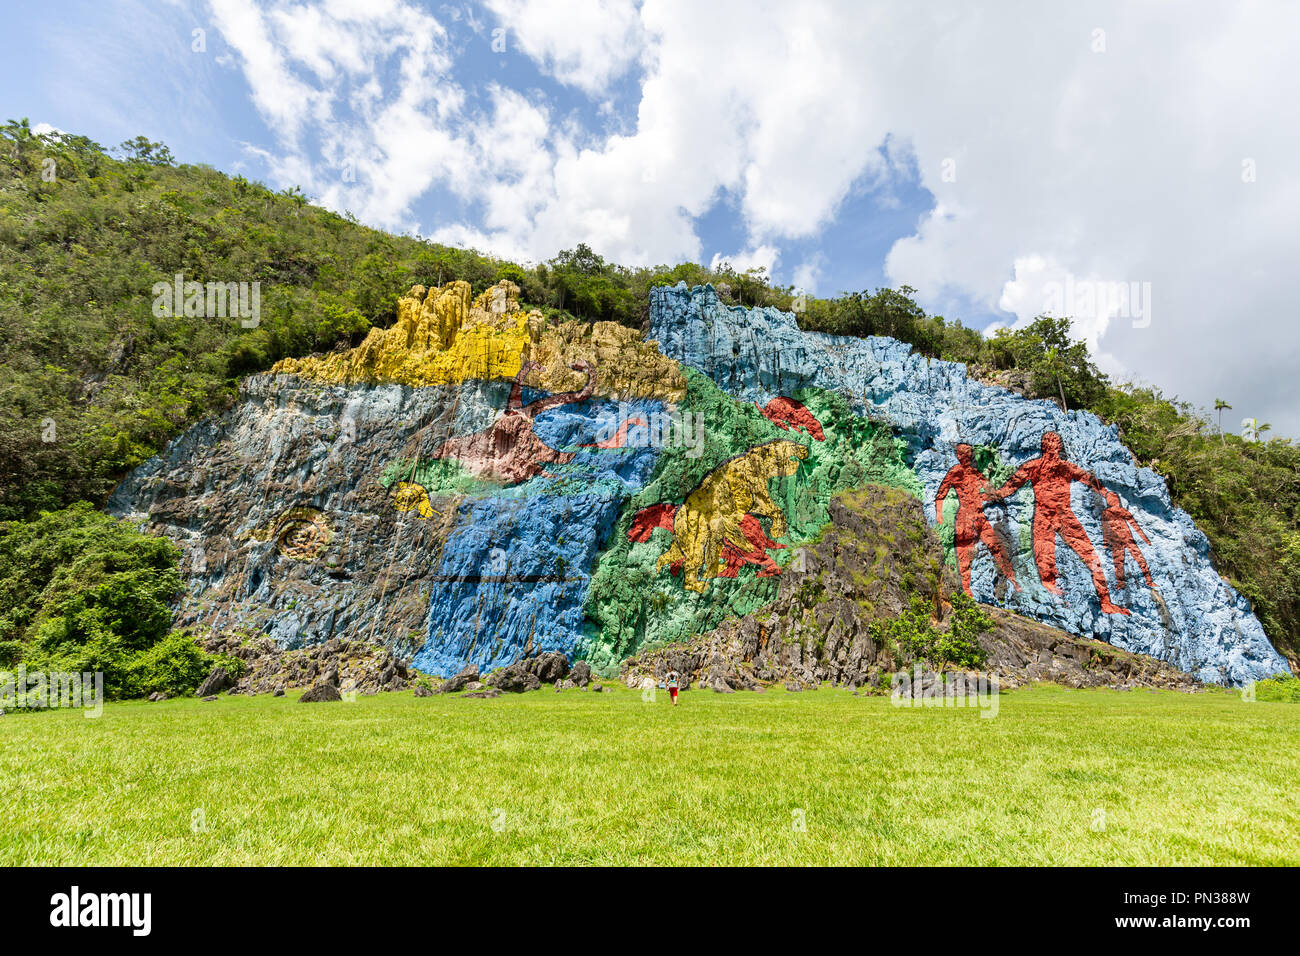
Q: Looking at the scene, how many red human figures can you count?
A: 3